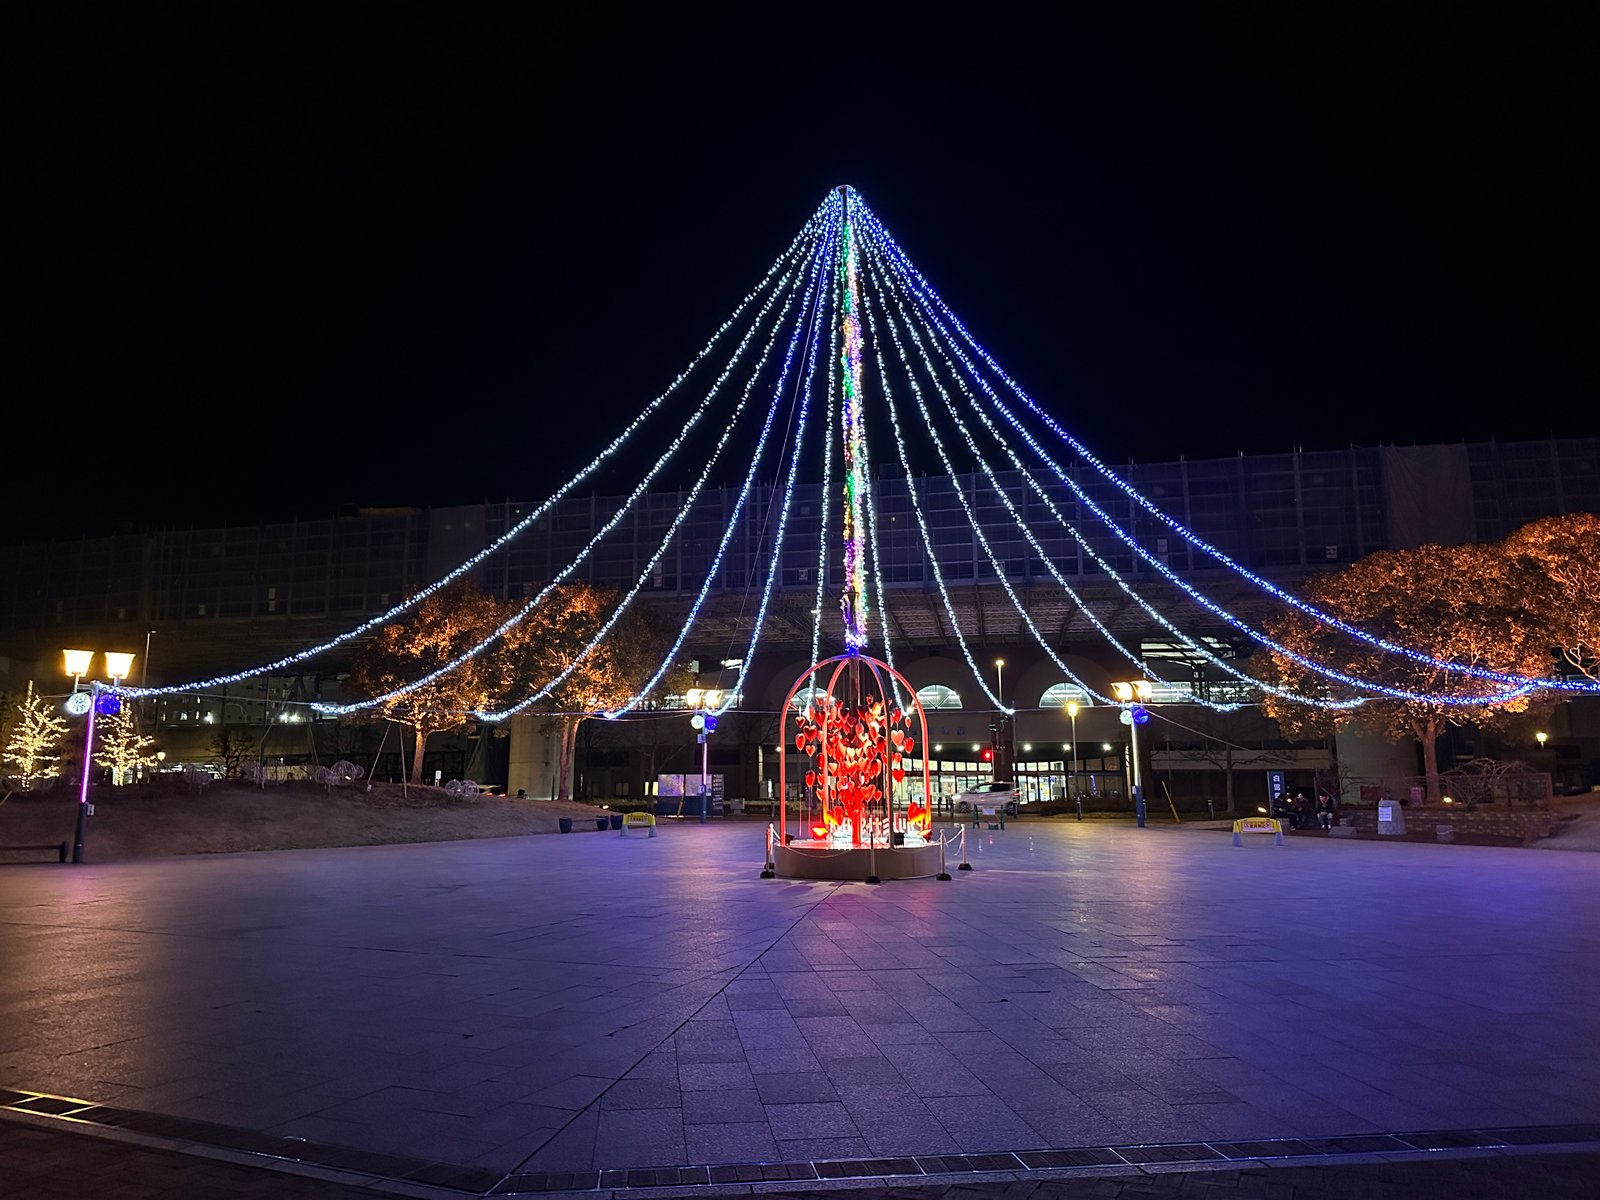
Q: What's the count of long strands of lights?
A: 13